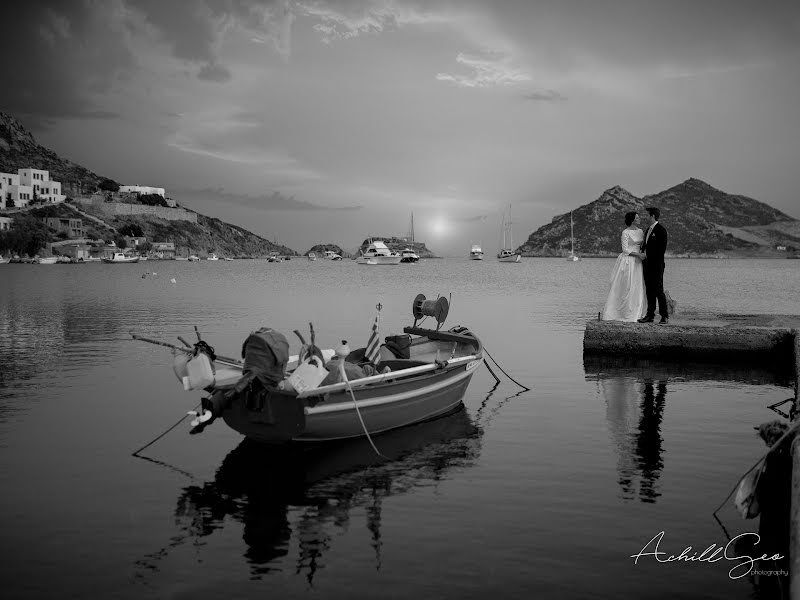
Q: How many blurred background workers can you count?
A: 0